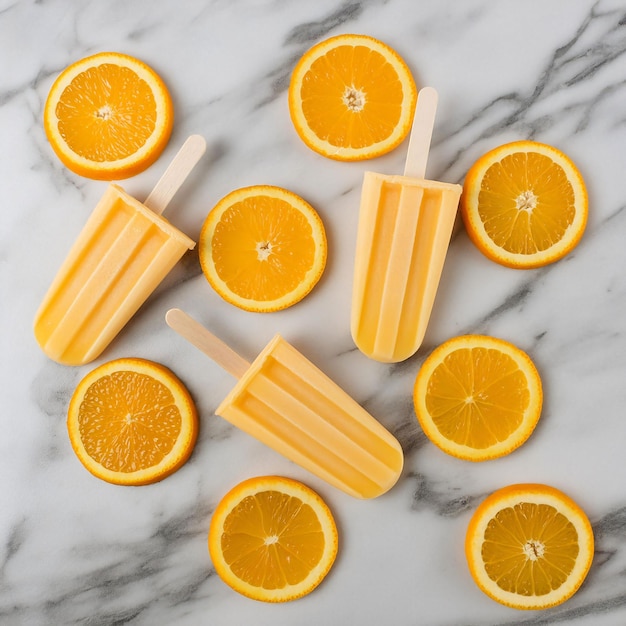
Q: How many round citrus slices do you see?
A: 8